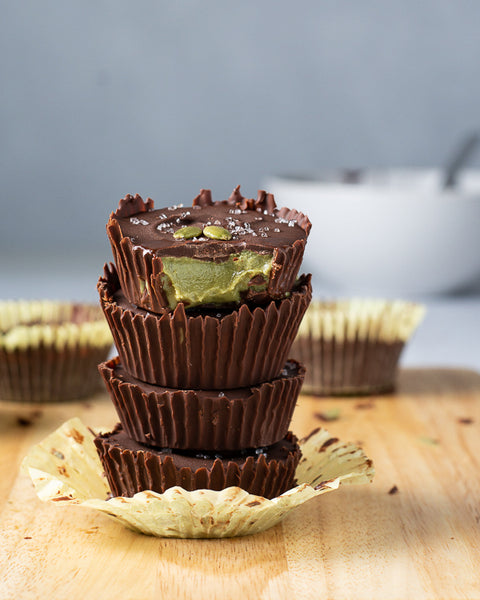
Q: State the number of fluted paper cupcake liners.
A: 3